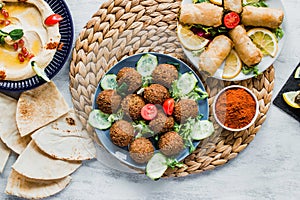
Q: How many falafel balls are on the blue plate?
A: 10